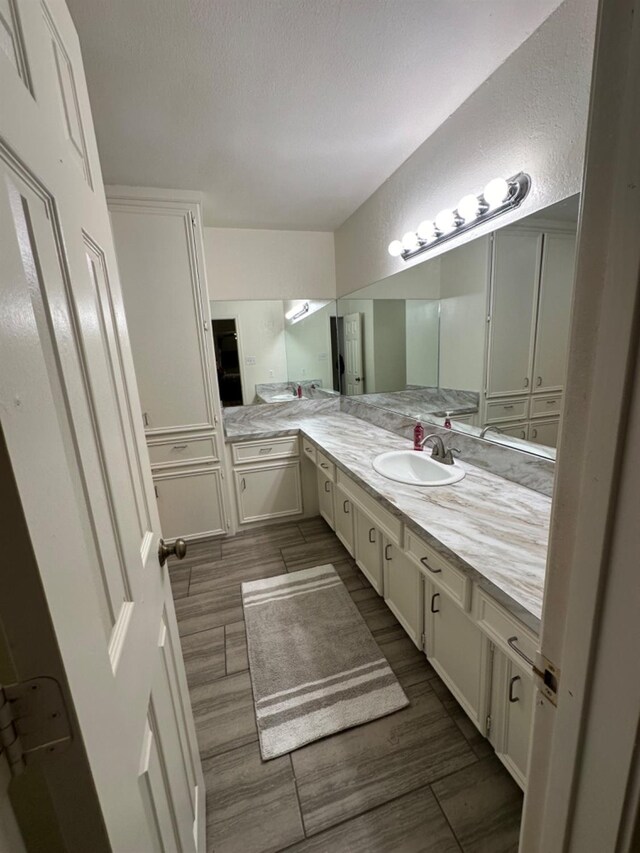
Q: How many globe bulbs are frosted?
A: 6